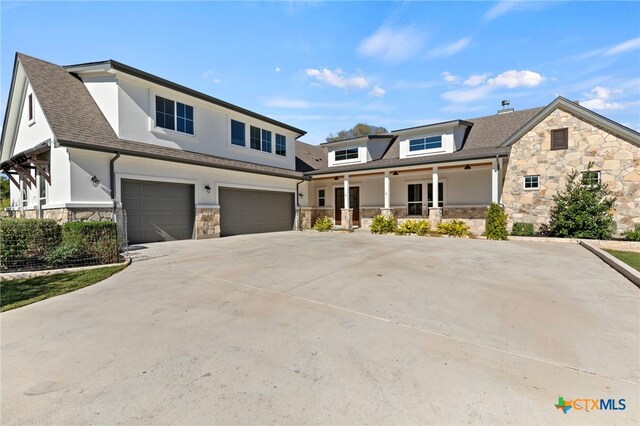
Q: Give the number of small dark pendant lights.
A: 3